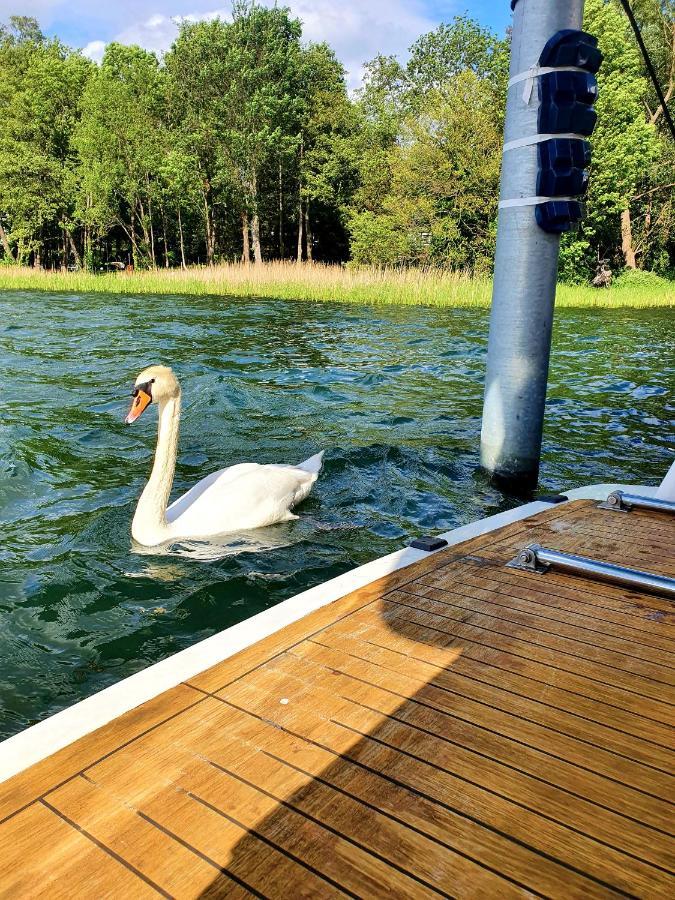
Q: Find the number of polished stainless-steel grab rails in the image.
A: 2